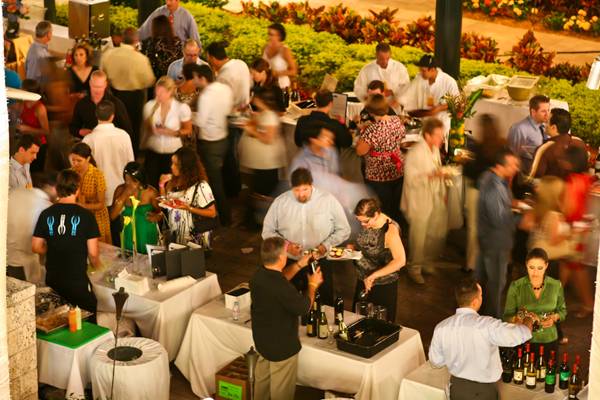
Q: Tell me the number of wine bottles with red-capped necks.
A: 9